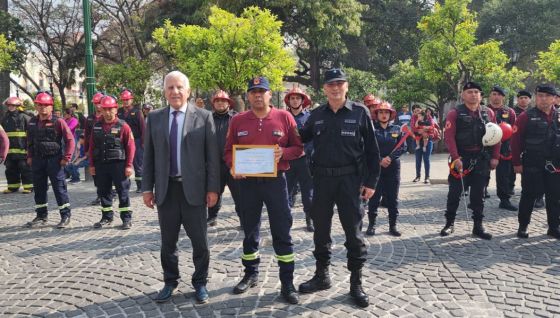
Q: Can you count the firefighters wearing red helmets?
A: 10